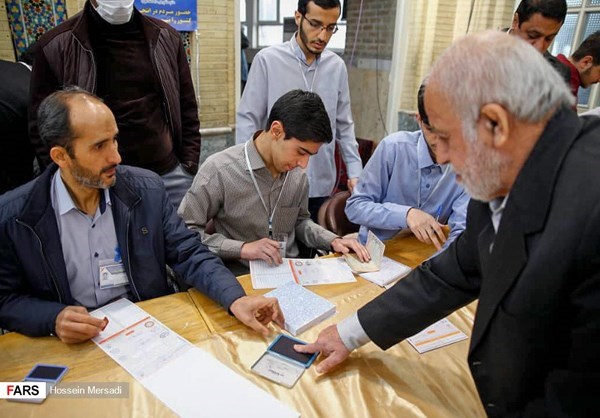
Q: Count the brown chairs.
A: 1